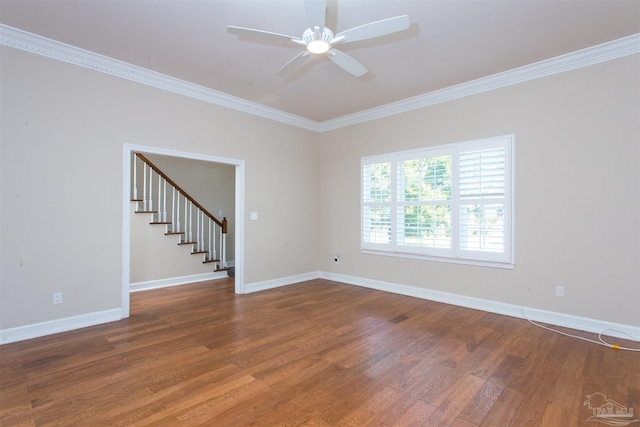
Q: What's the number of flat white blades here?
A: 5